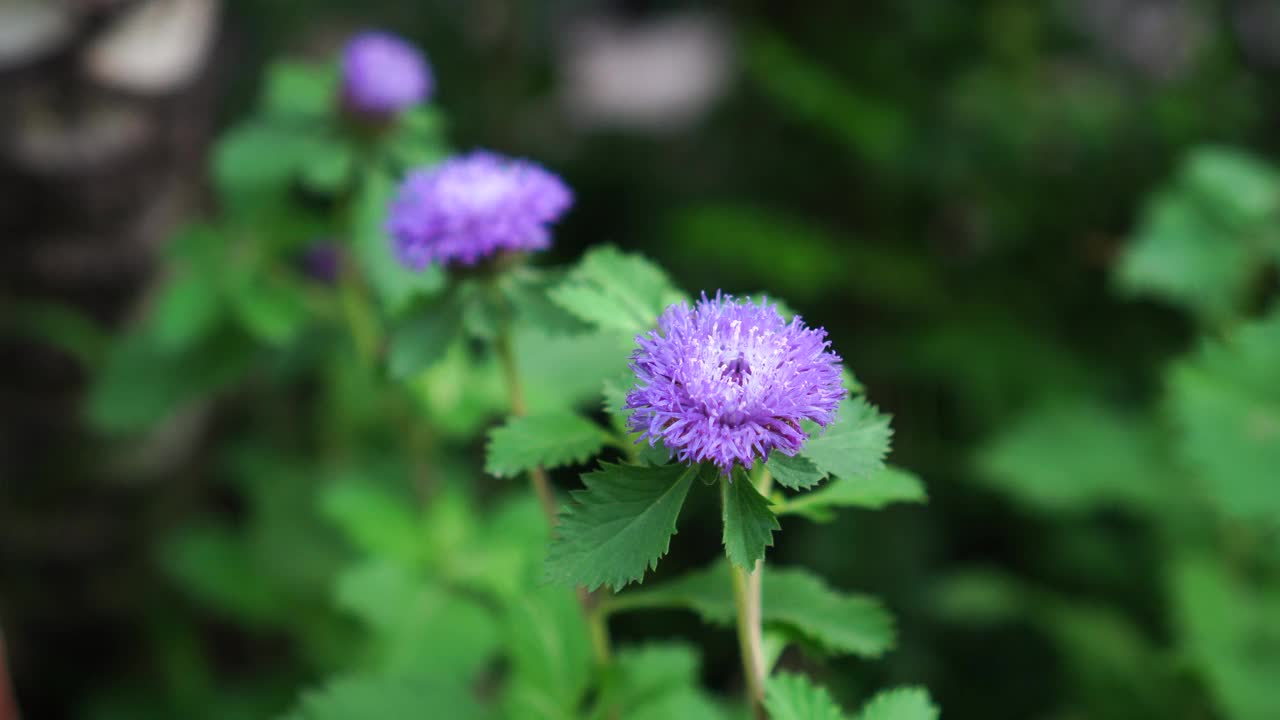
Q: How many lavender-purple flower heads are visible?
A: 3